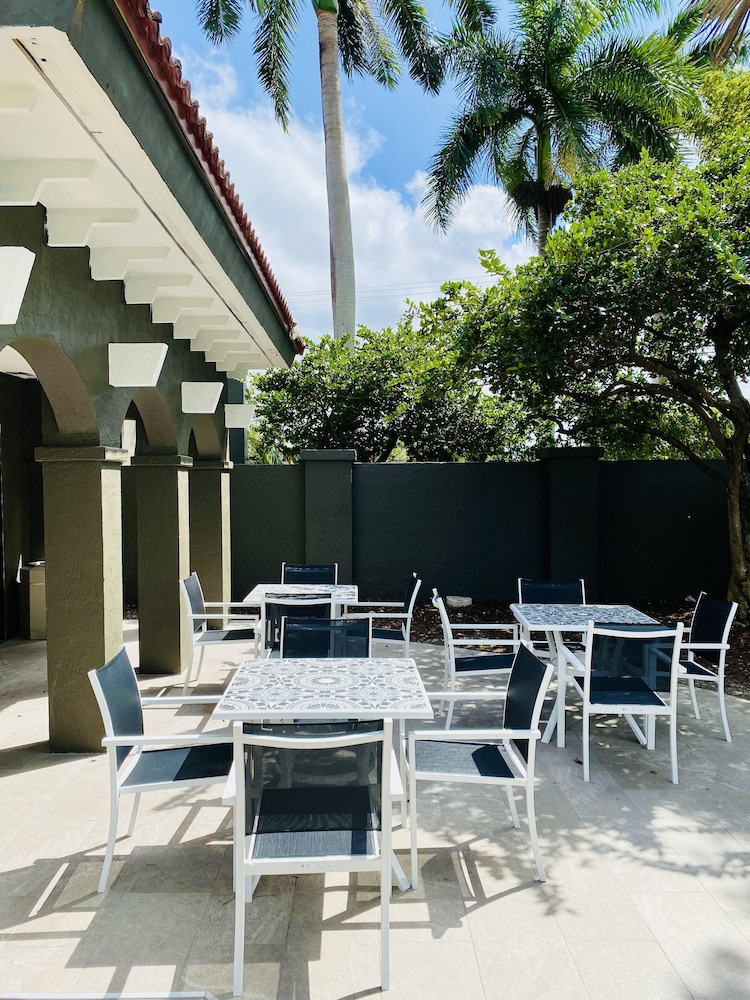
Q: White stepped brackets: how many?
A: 11